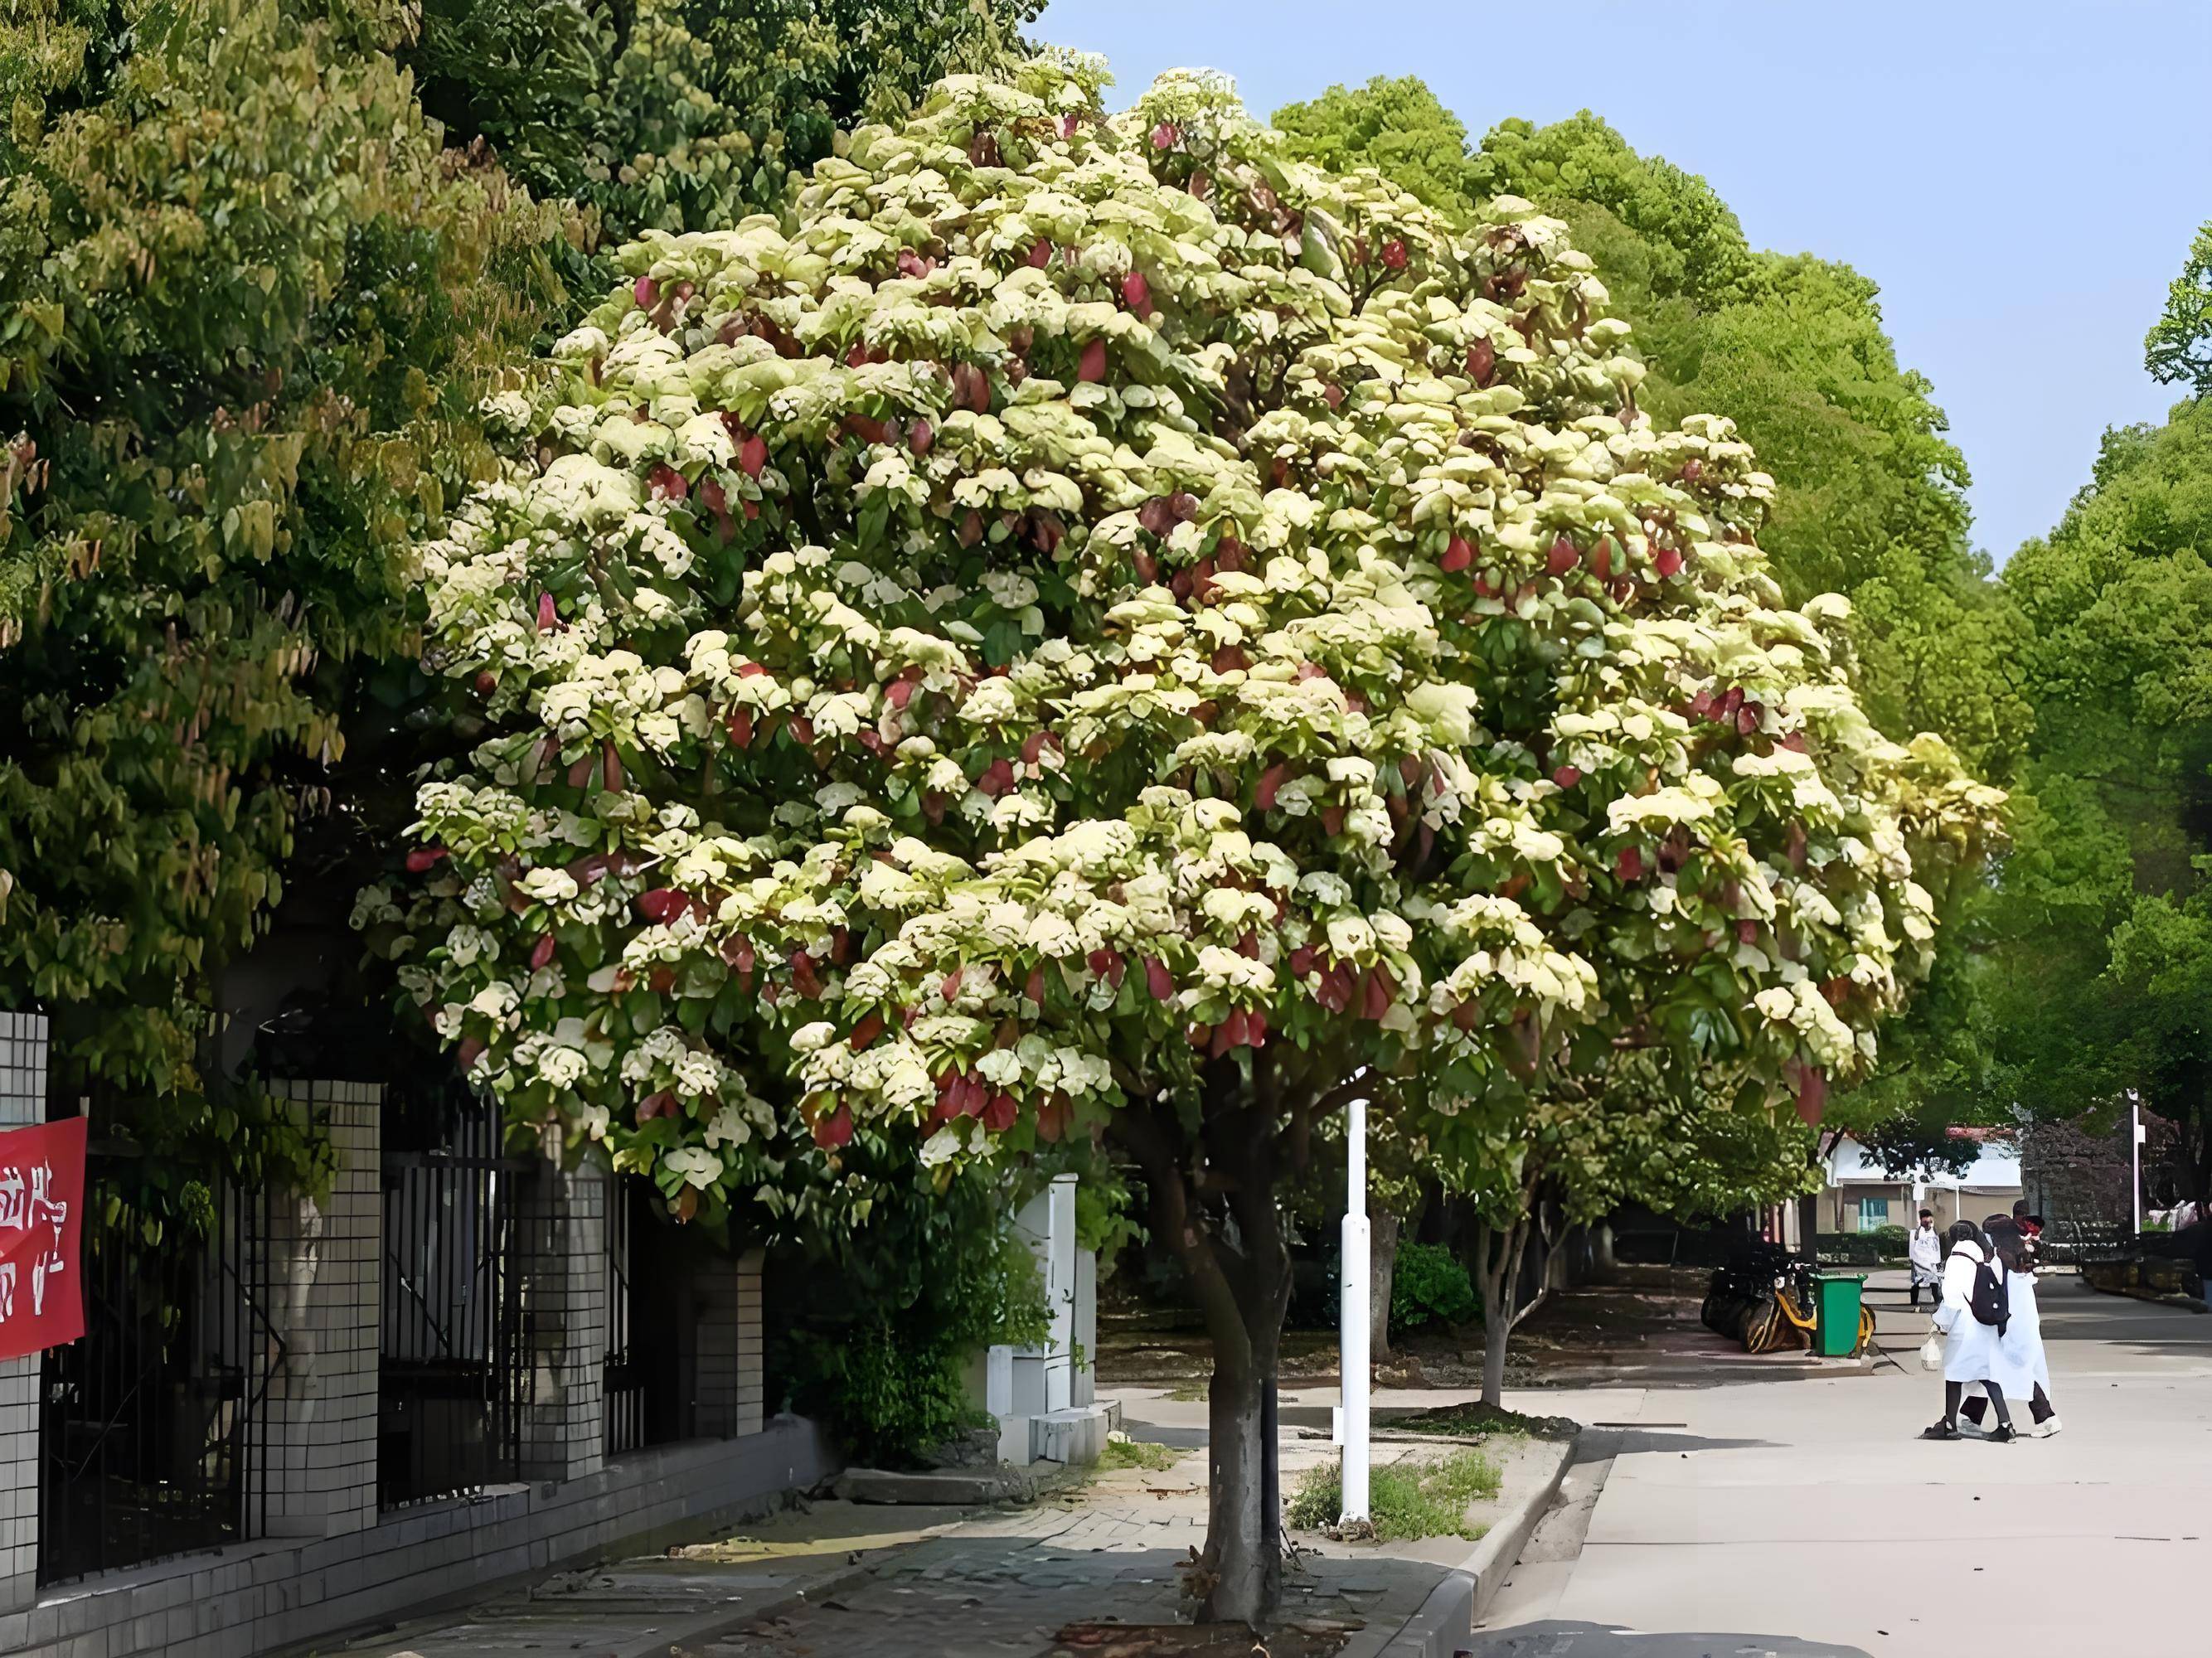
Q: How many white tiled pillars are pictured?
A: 4